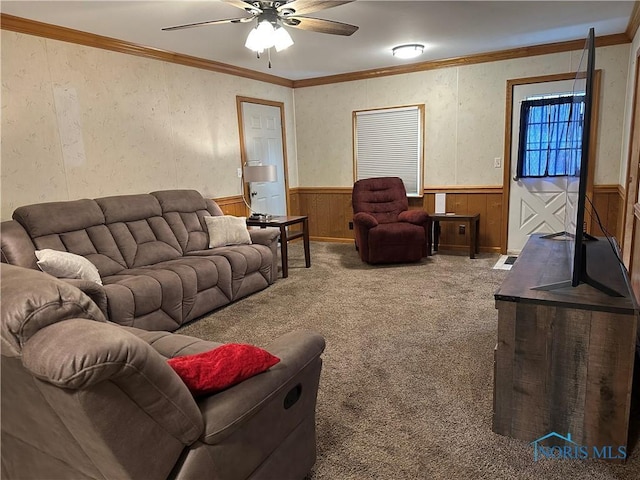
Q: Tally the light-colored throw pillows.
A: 2